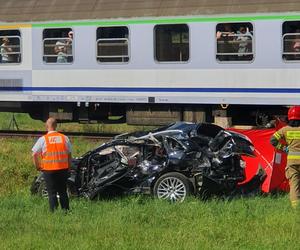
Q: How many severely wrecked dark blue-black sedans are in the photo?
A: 1